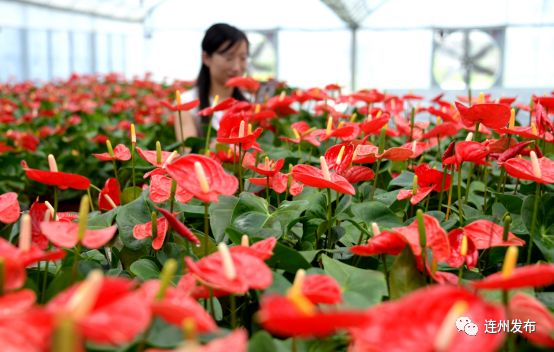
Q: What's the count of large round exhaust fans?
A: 2